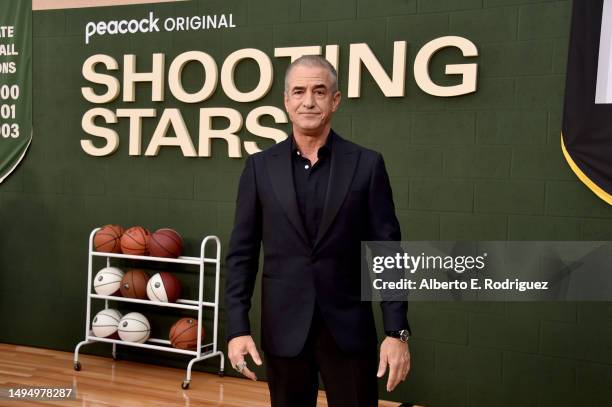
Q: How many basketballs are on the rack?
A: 9